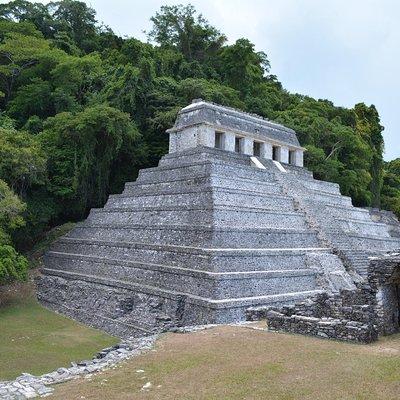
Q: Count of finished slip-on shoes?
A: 0